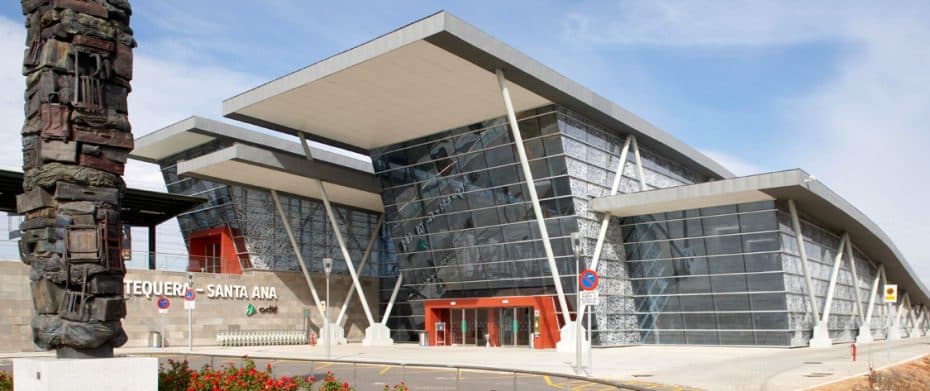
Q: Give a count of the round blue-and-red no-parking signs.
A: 3